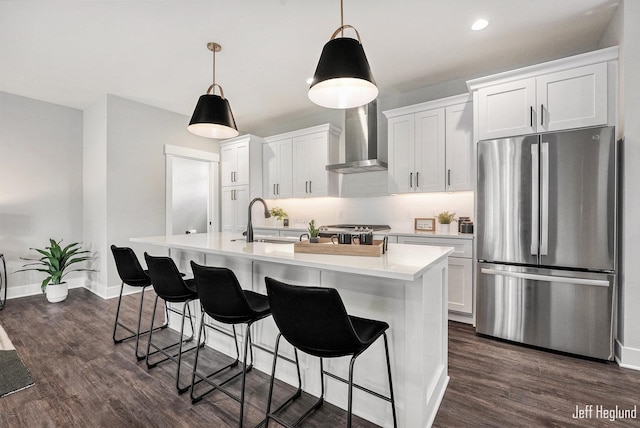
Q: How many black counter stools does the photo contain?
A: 4